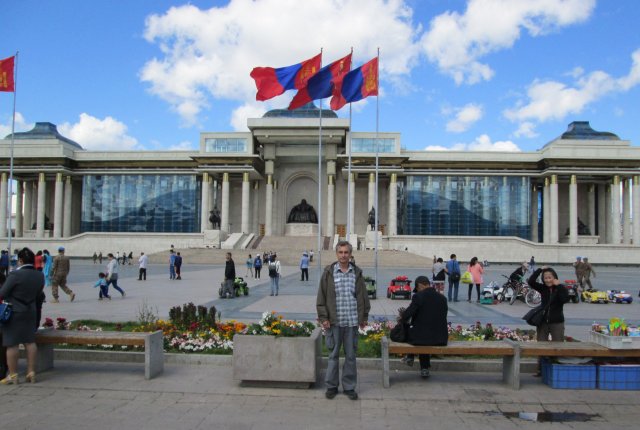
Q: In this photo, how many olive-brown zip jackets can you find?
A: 1